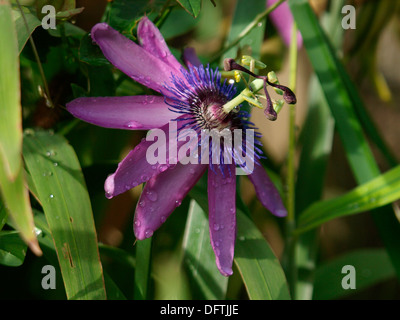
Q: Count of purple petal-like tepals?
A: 8